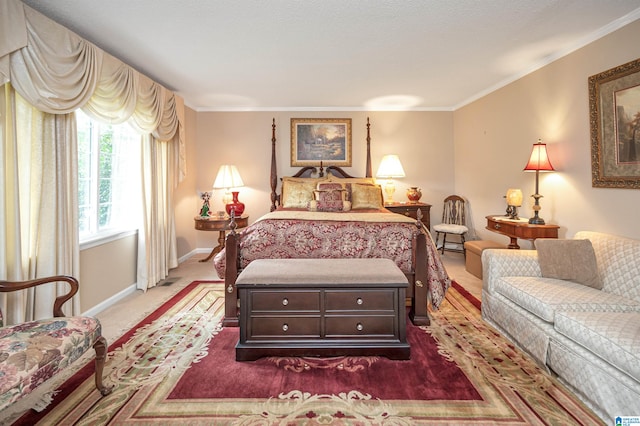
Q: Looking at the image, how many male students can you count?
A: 0